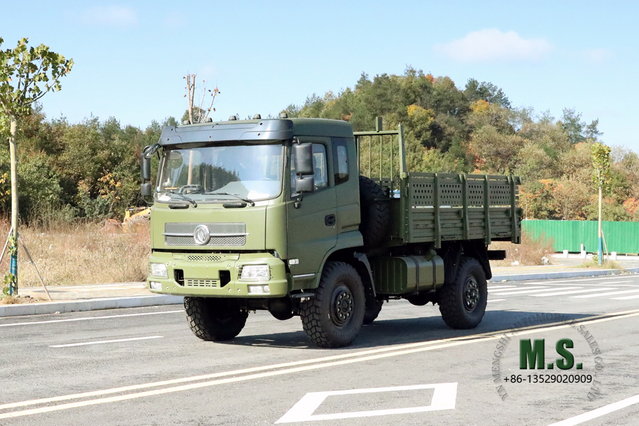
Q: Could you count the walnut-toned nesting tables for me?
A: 0